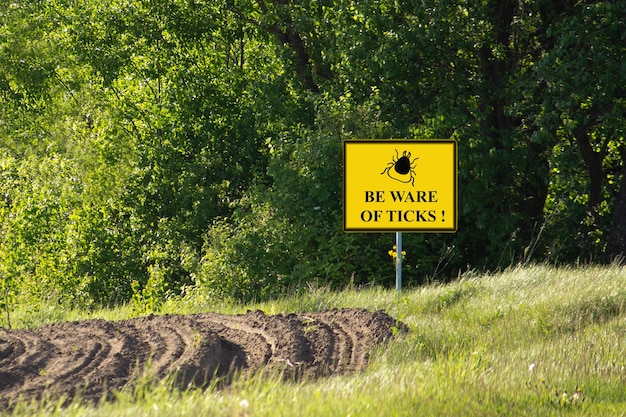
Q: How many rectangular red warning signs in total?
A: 0